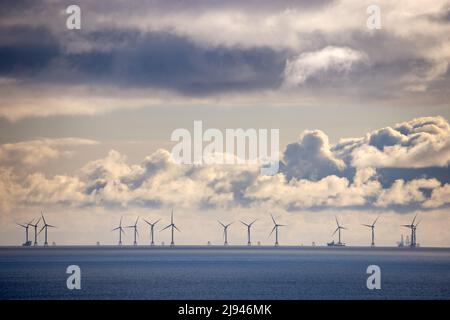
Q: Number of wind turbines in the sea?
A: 14